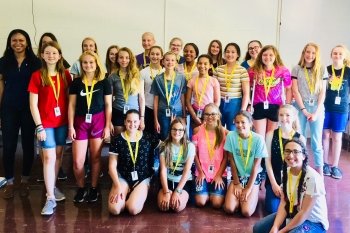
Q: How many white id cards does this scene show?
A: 11